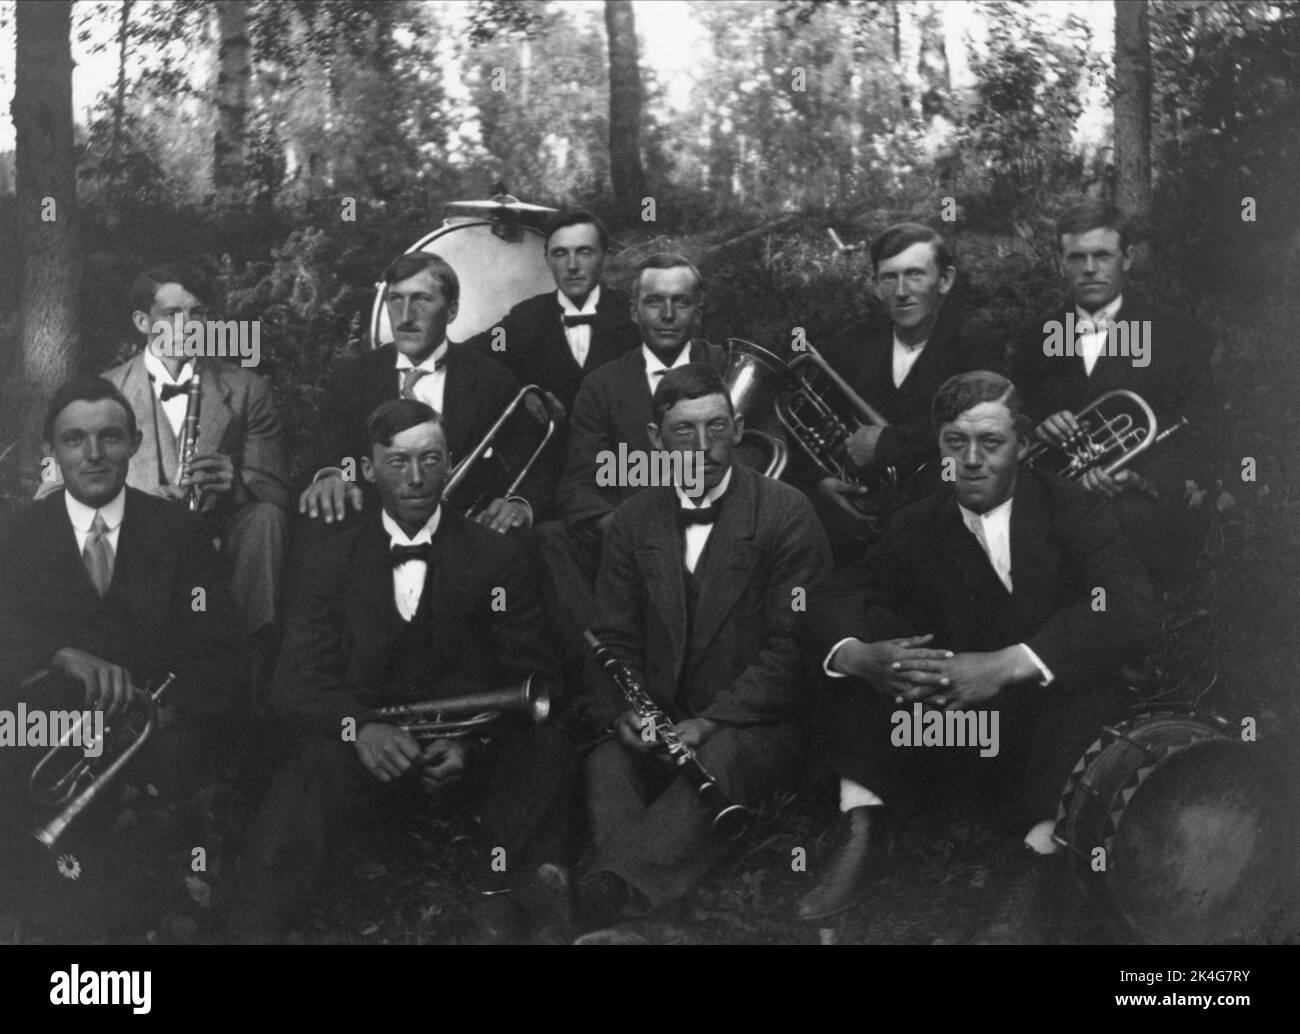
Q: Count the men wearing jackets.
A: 10